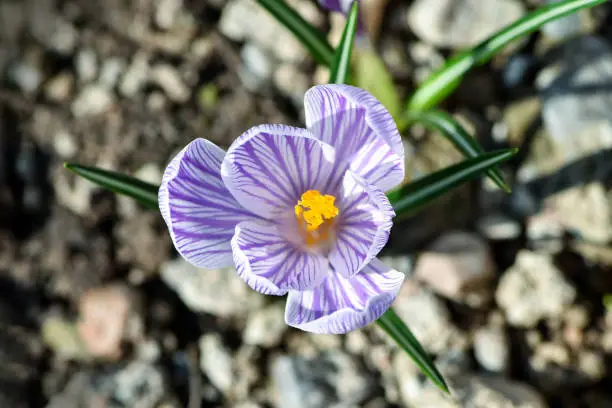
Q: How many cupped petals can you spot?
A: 6